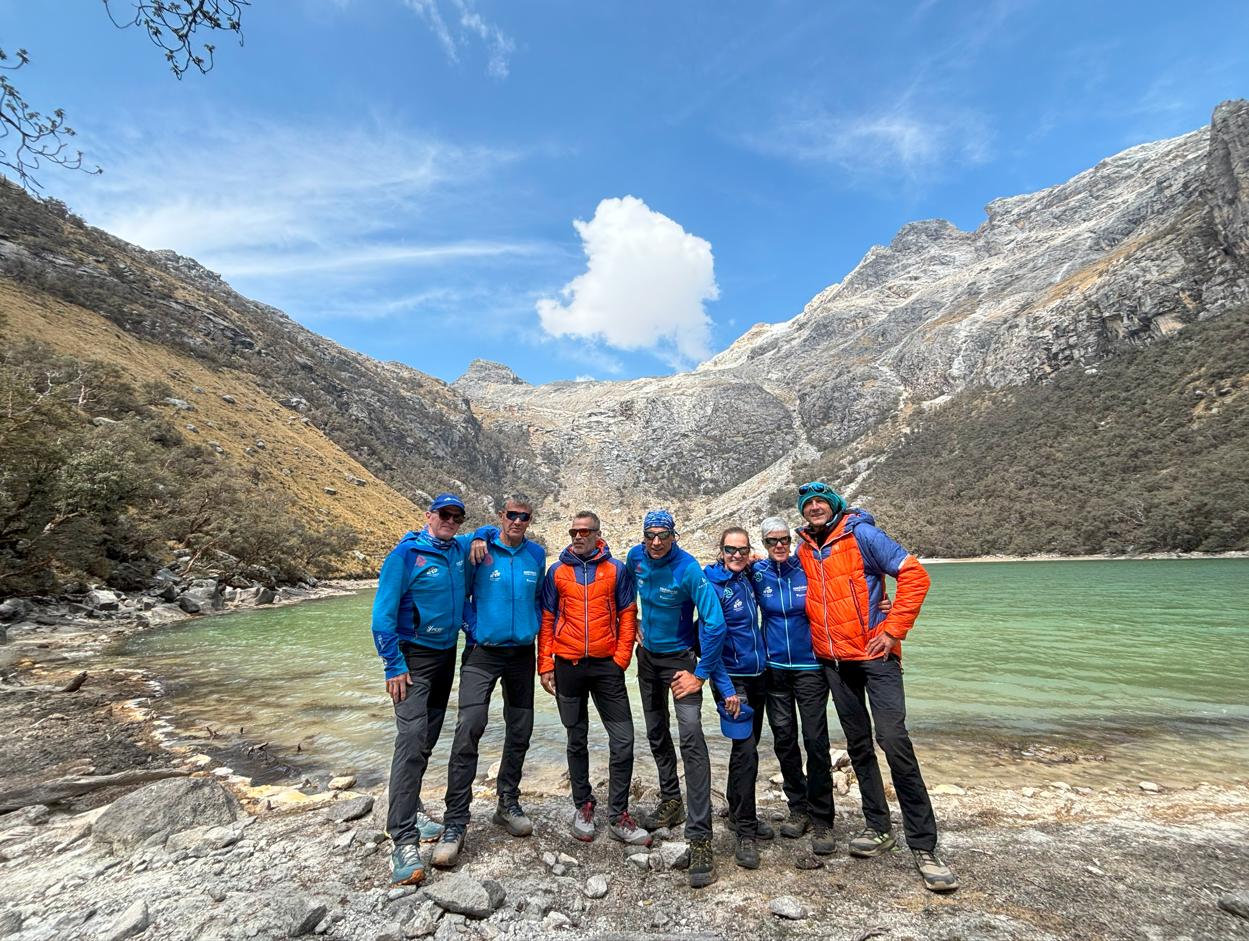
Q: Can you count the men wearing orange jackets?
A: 2